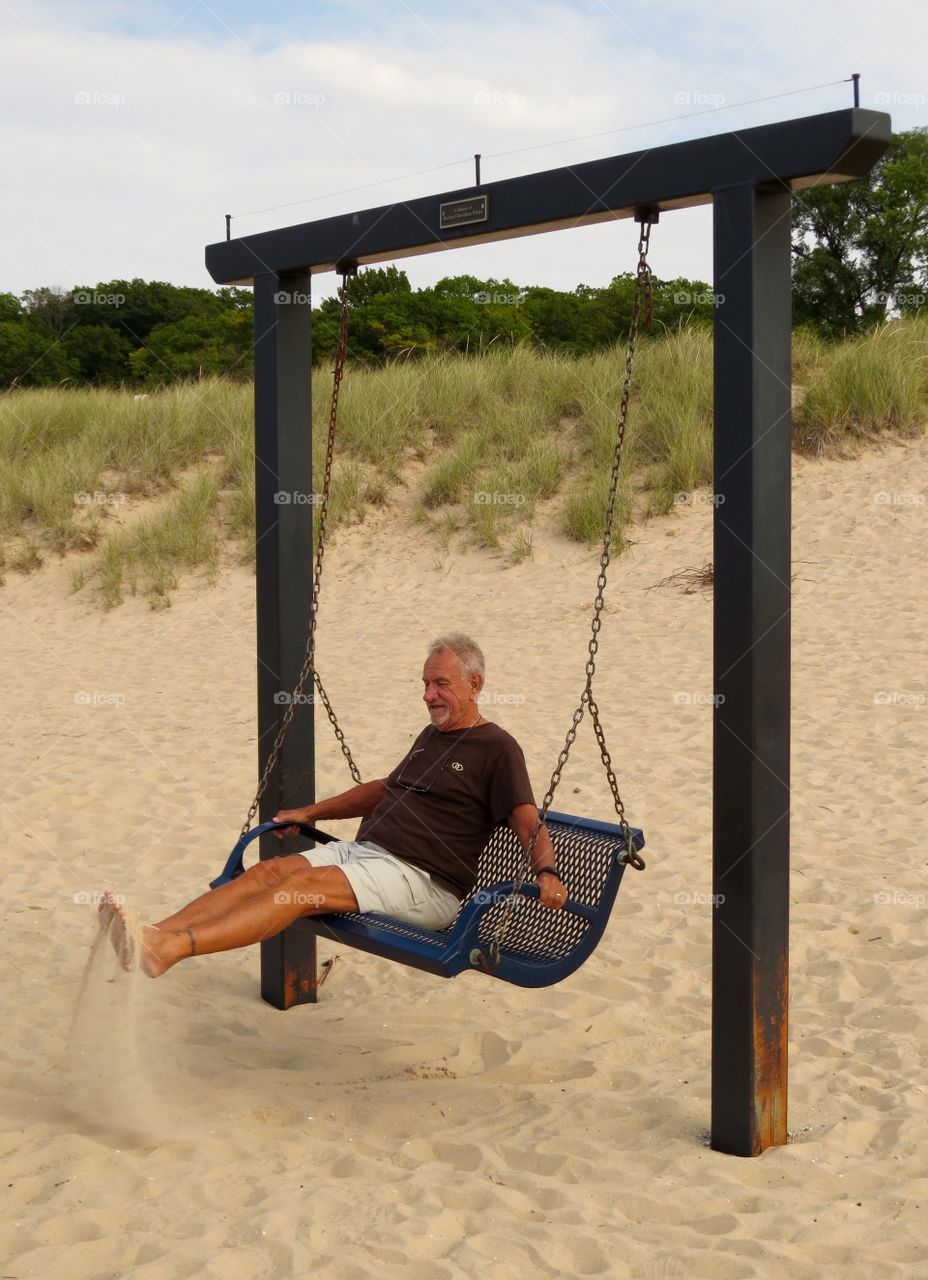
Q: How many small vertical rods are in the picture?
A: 3